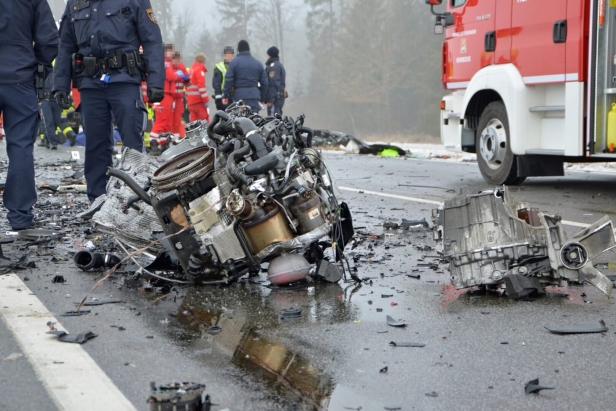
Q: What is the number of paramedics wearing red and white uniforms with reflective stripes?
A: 3